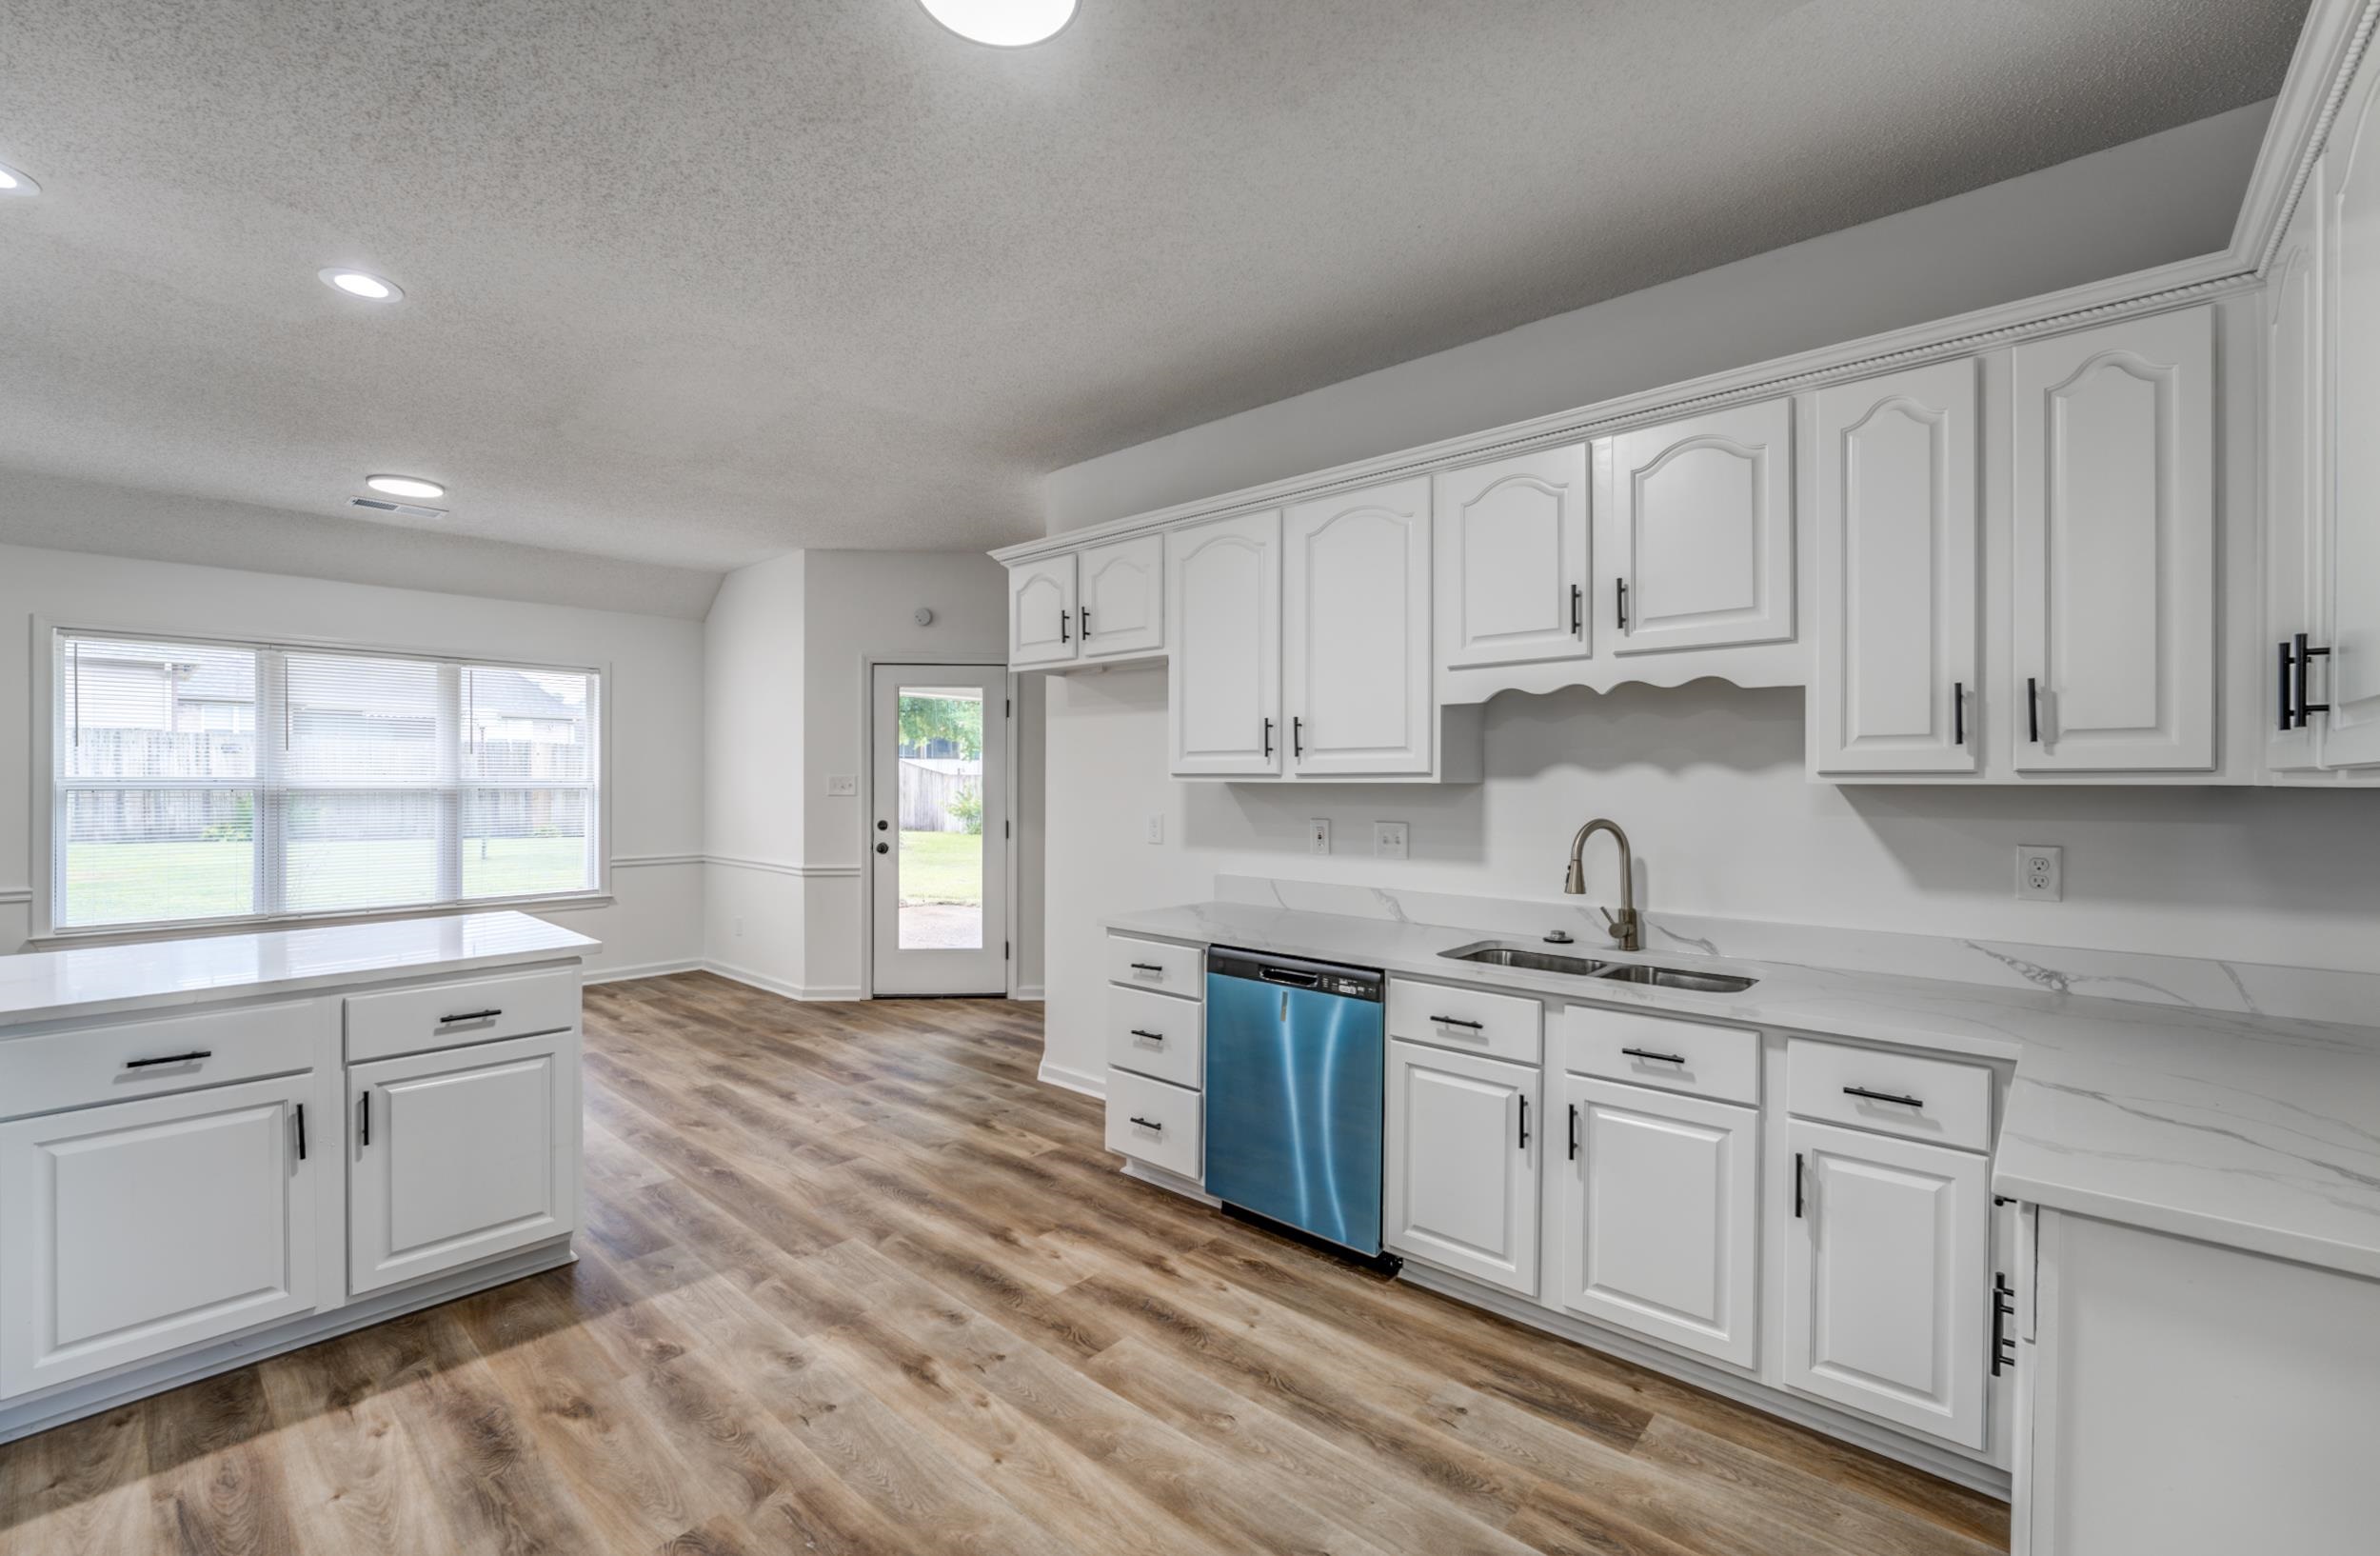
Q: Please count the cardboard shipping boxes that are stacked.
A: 0